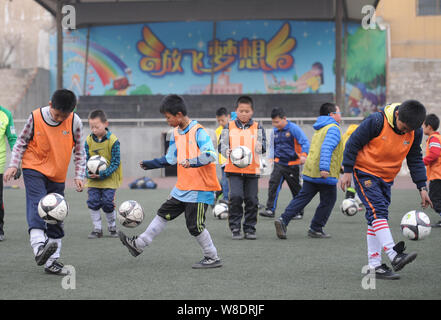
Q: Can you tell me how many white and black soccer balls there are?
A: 7